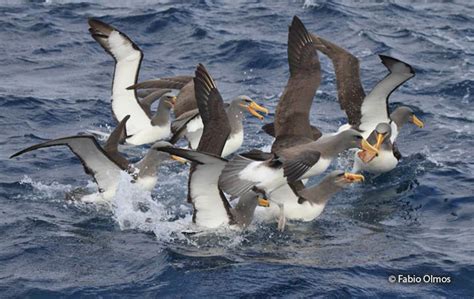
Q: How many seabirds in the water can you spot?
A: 8